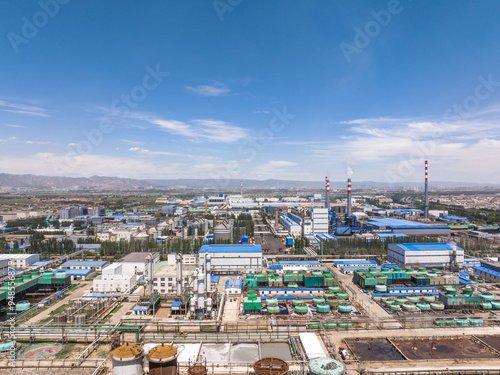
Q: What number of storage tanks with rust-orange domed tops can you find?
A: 2